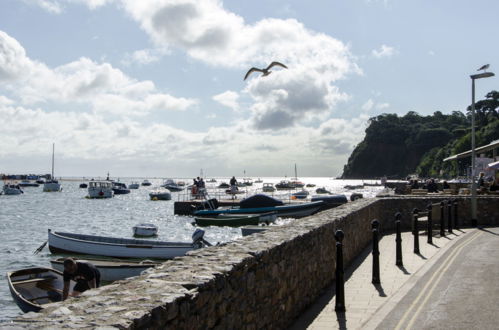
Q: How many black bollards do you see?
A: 8